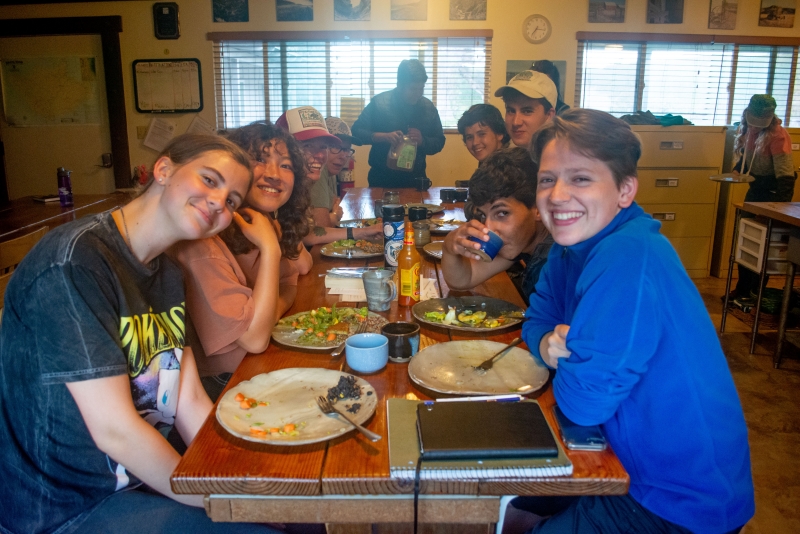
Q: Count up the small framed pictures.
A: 9